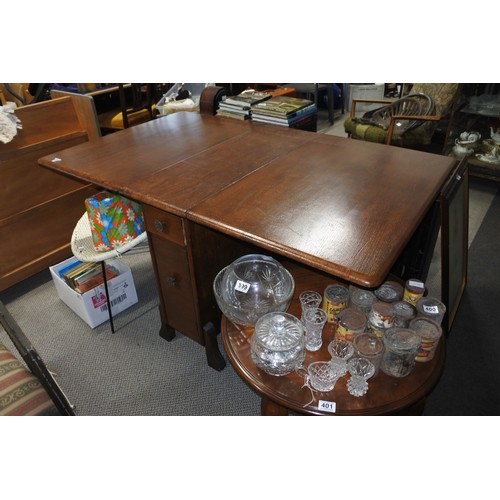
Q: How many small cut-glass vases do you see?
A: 4